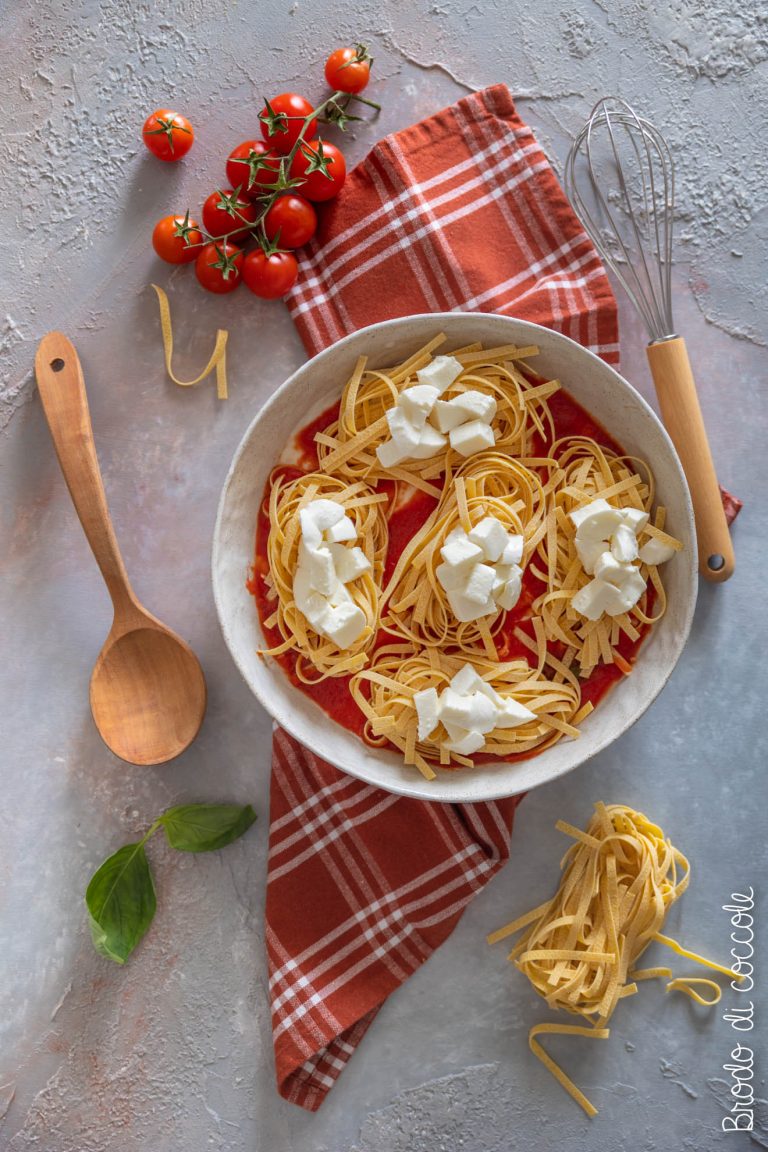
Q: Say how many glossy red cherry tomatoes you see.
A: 10